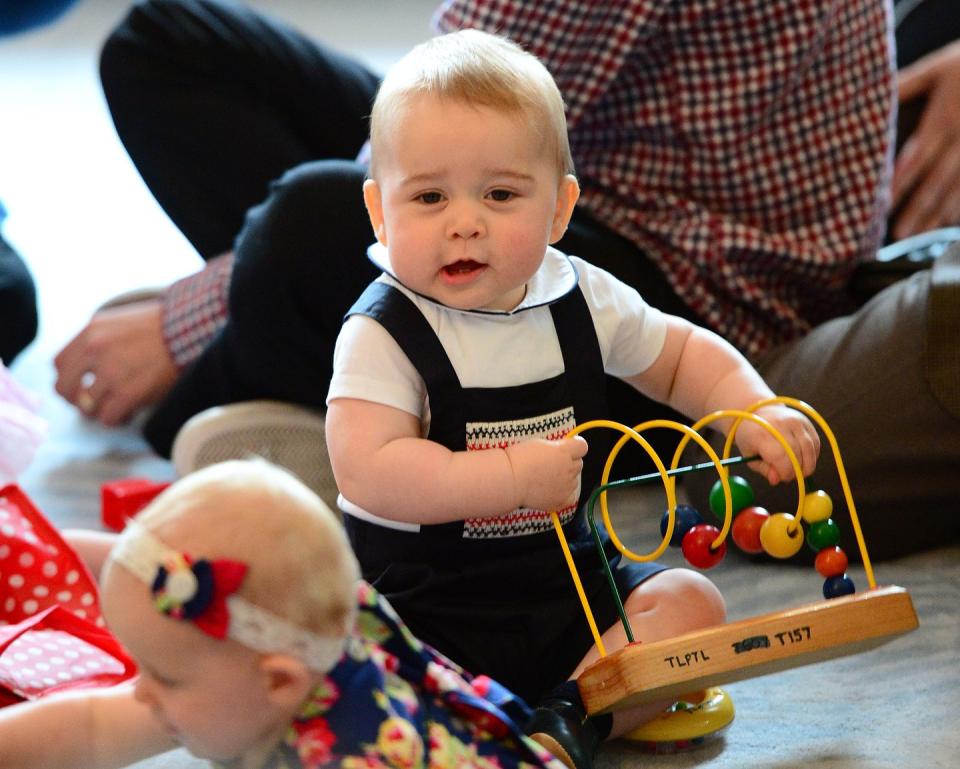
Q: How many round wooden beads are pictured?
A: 9